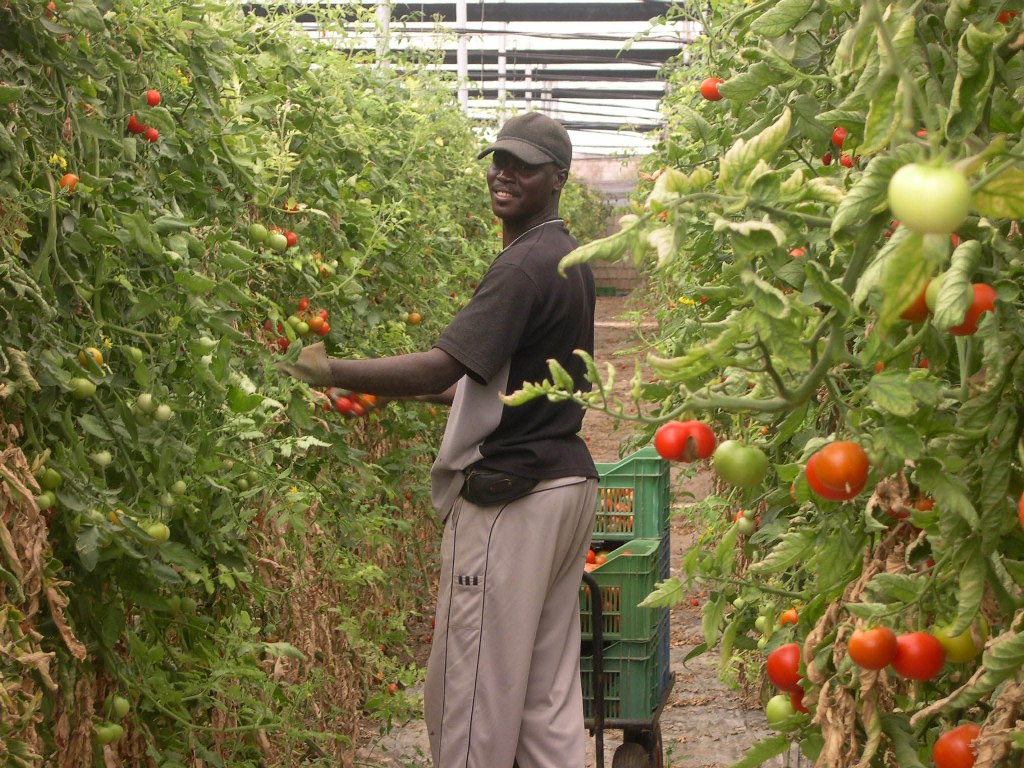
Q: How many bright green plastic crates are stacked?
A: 3